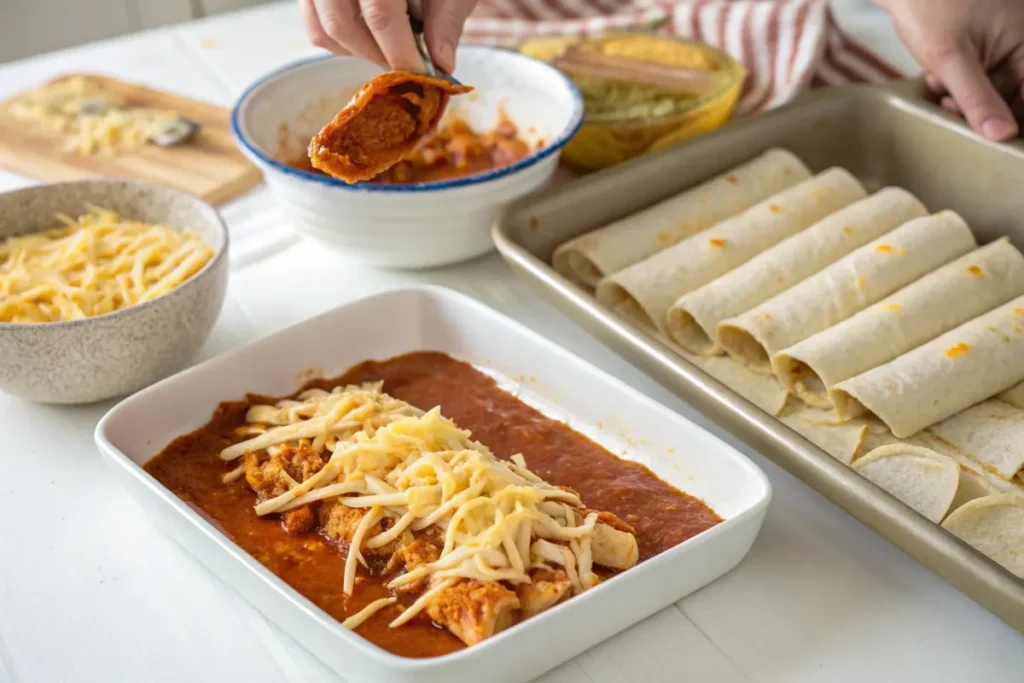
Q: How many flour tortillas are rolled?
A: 6